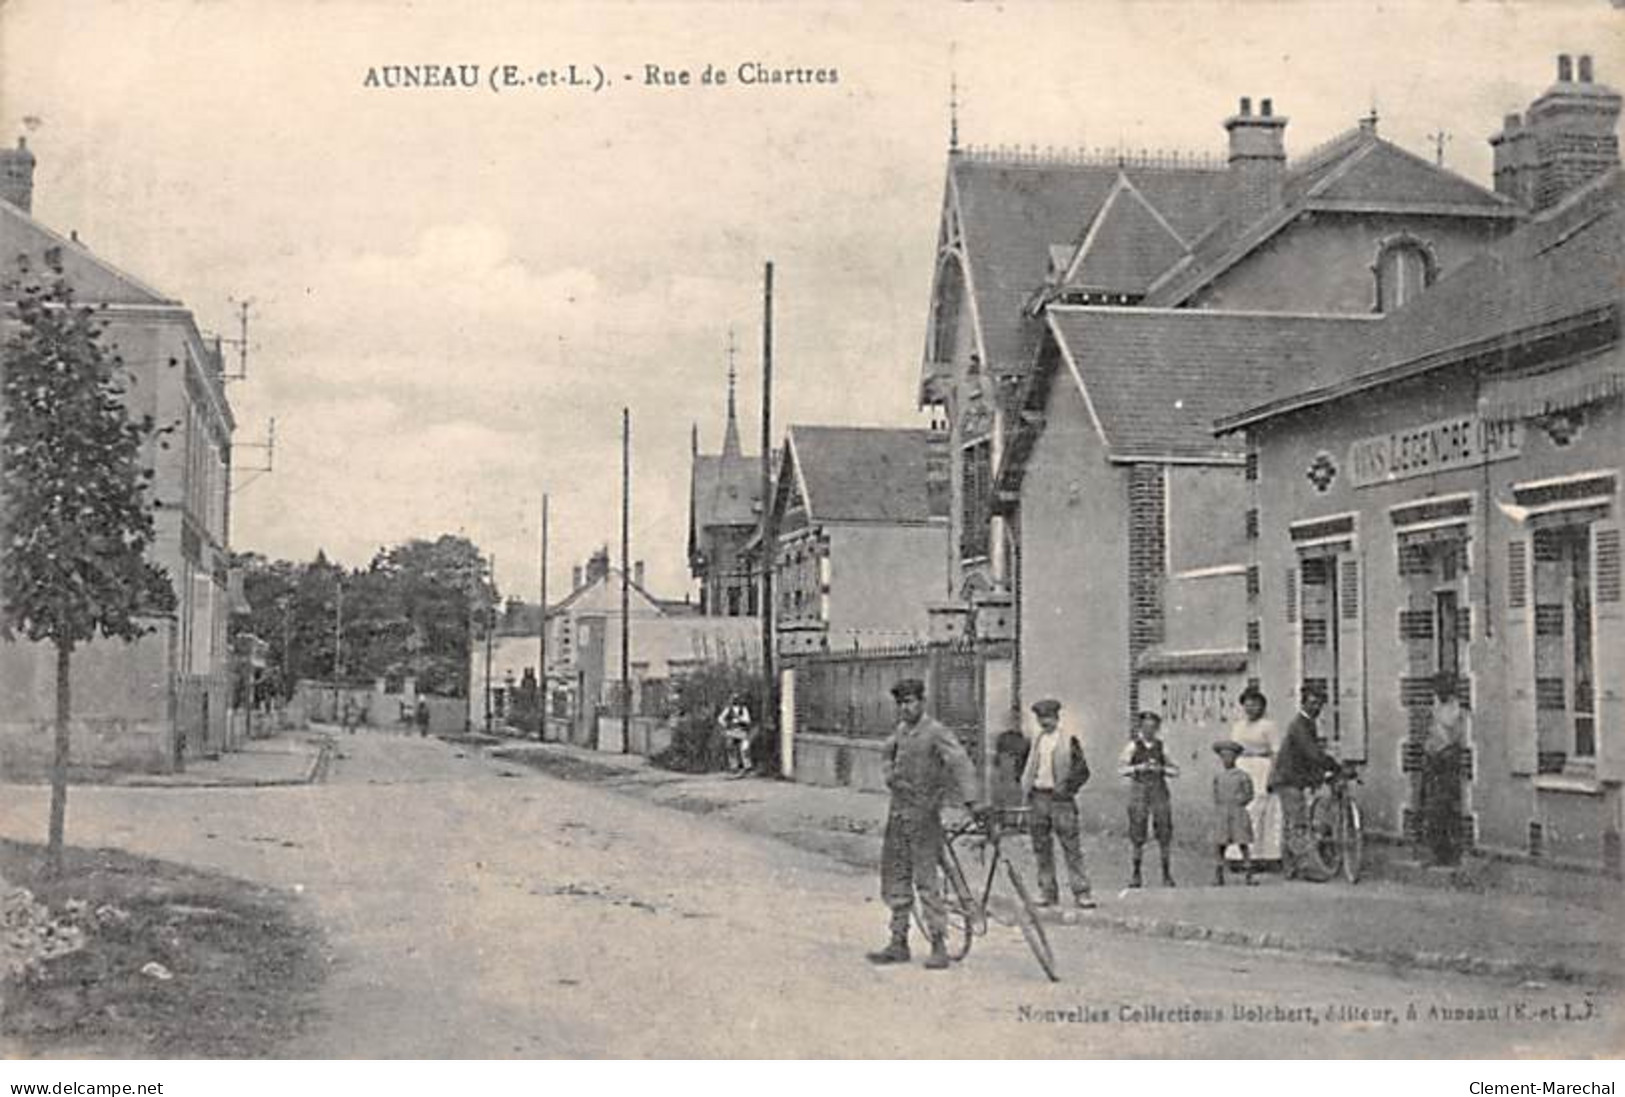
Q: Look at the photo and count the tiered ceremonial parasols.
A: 0